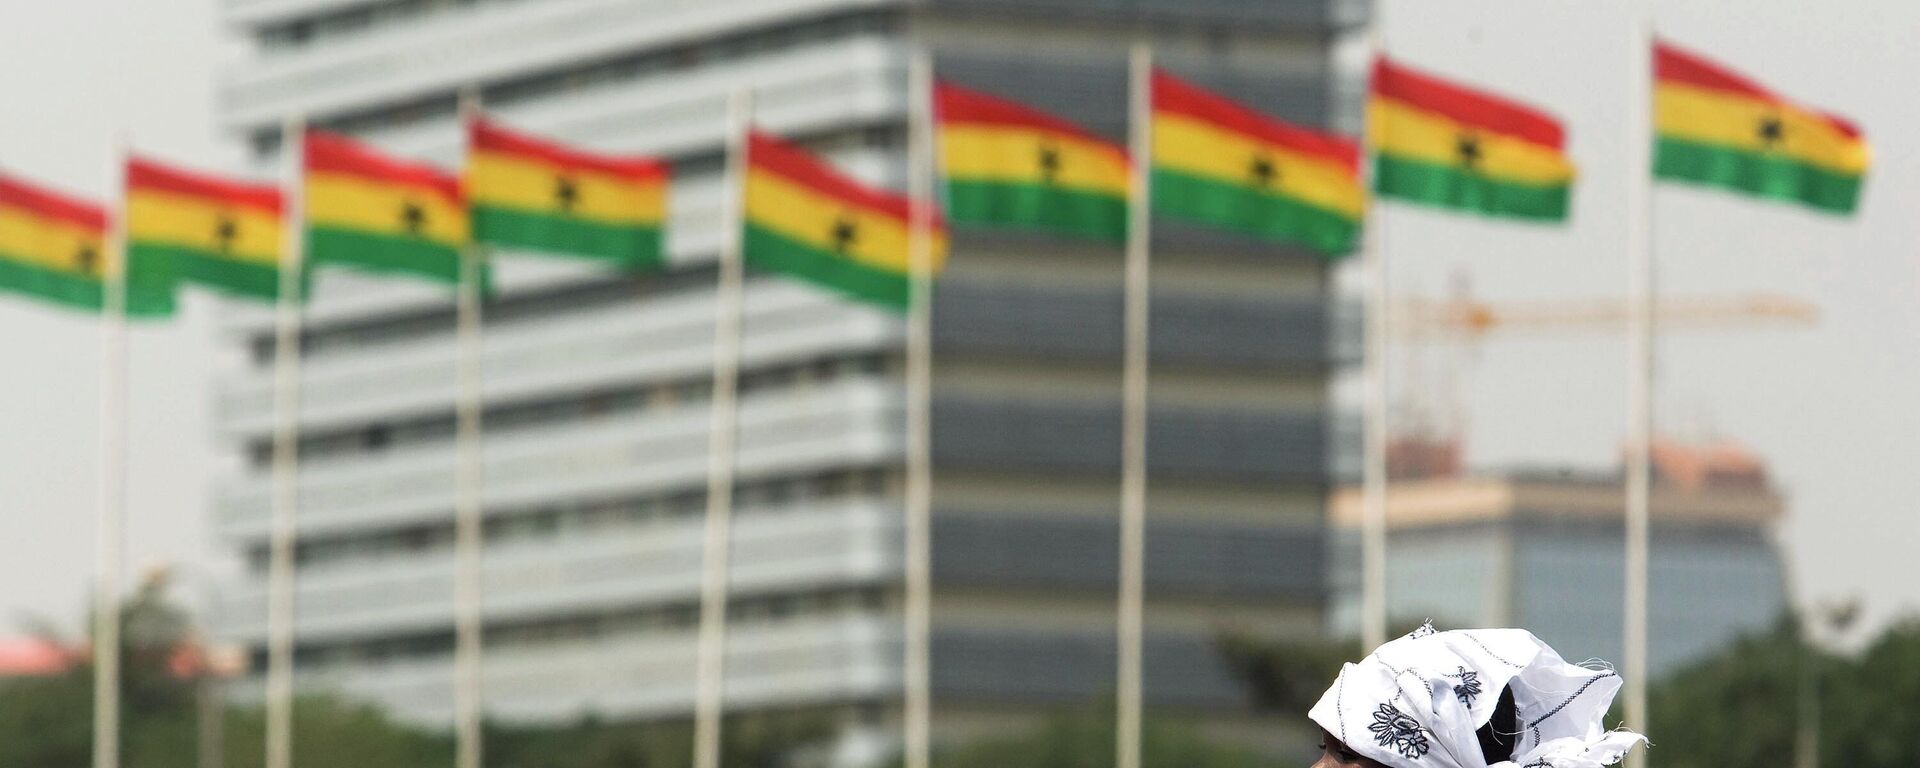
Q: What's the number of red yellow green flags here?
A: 9